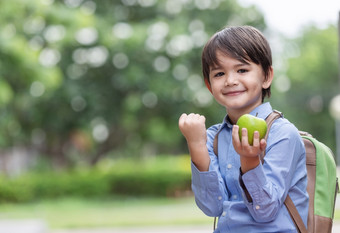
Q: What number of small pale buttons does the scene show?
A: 5